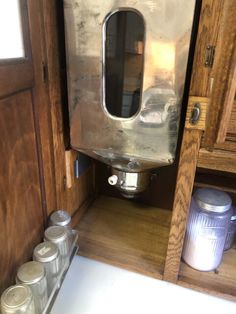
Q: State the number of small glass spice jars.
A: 5